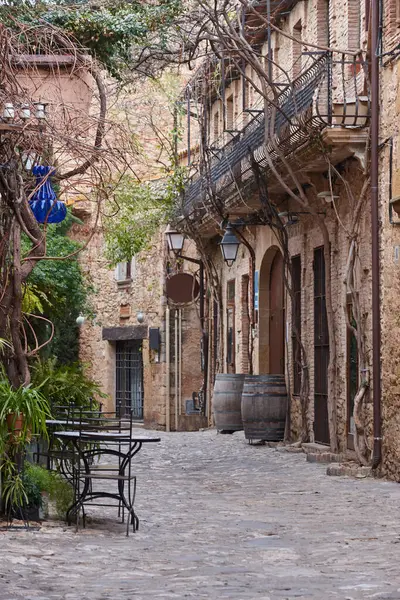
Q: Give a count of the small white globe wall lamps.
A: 2